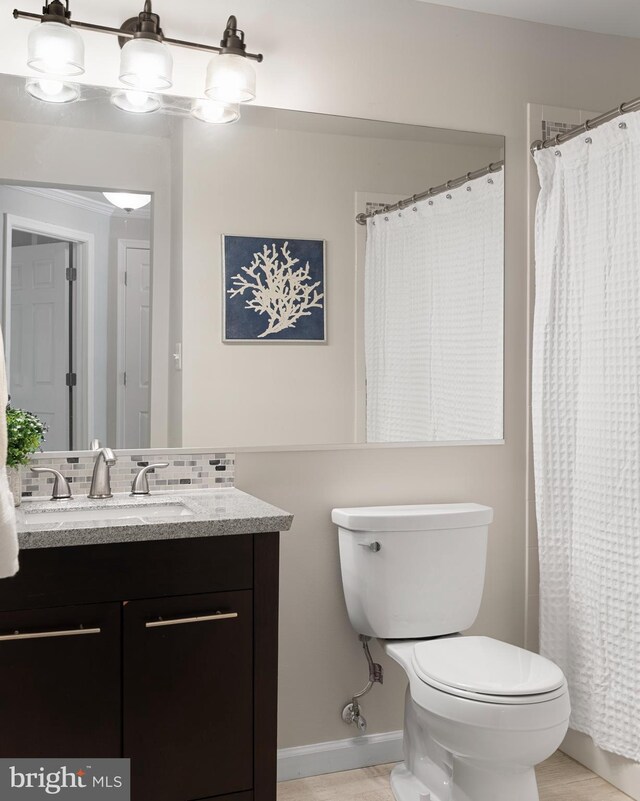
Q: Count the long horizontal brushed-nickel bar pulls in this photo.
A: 2